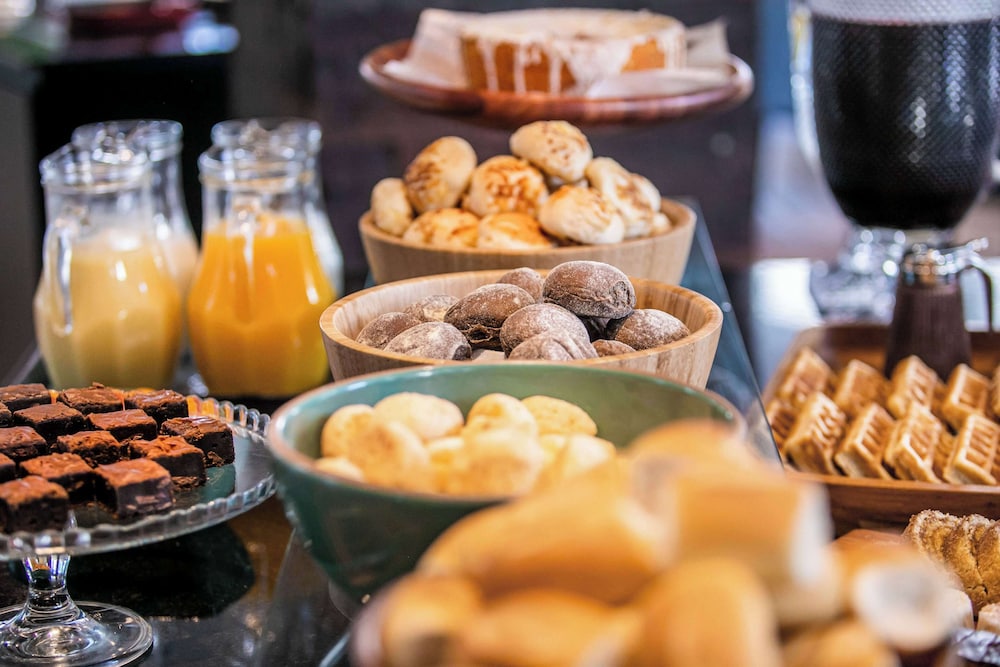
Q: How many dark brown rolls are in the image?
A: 10